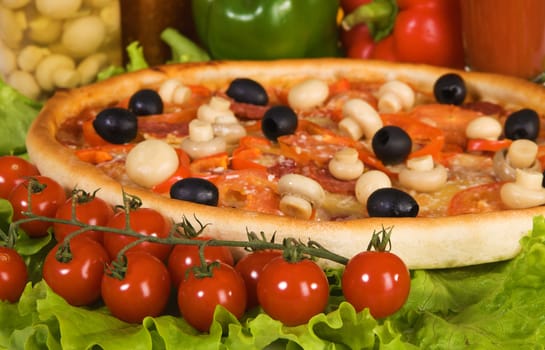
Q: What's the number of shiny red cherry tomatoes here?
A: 12